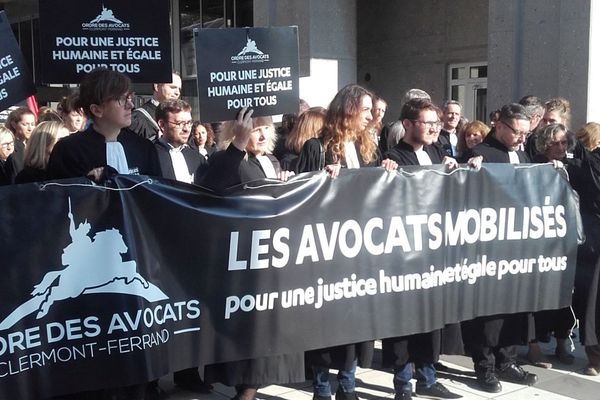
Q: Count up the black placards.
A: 3